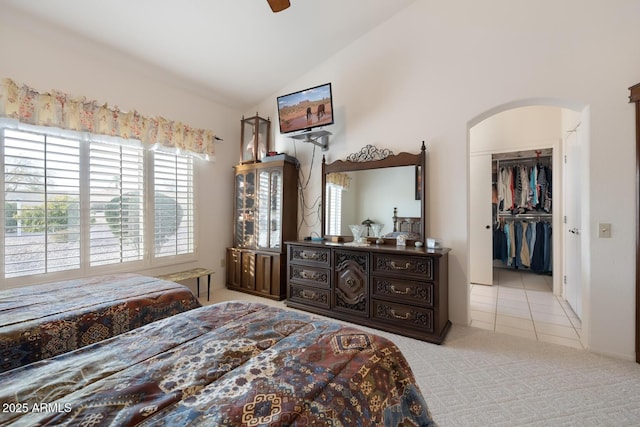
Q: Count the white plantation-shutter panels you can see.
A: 3